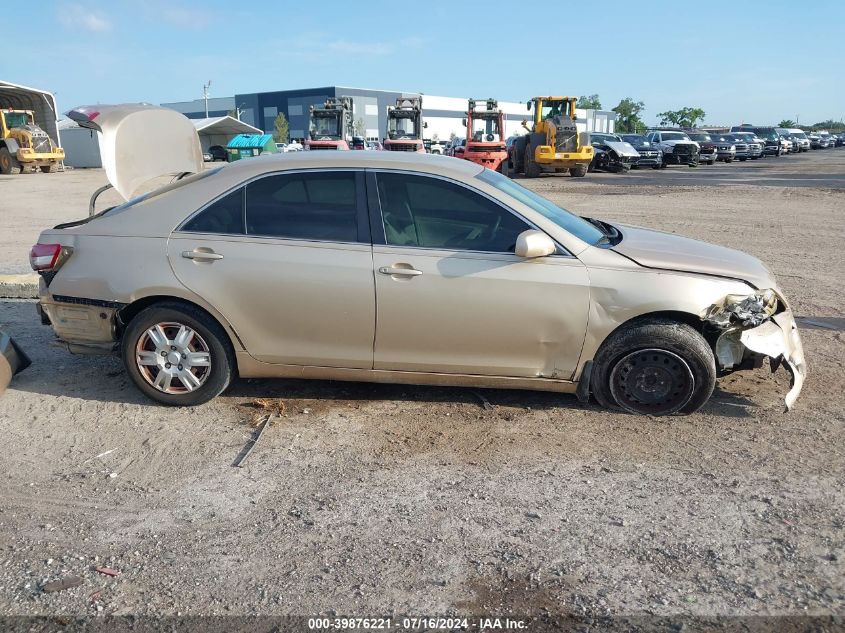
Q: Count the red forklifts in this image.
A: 3